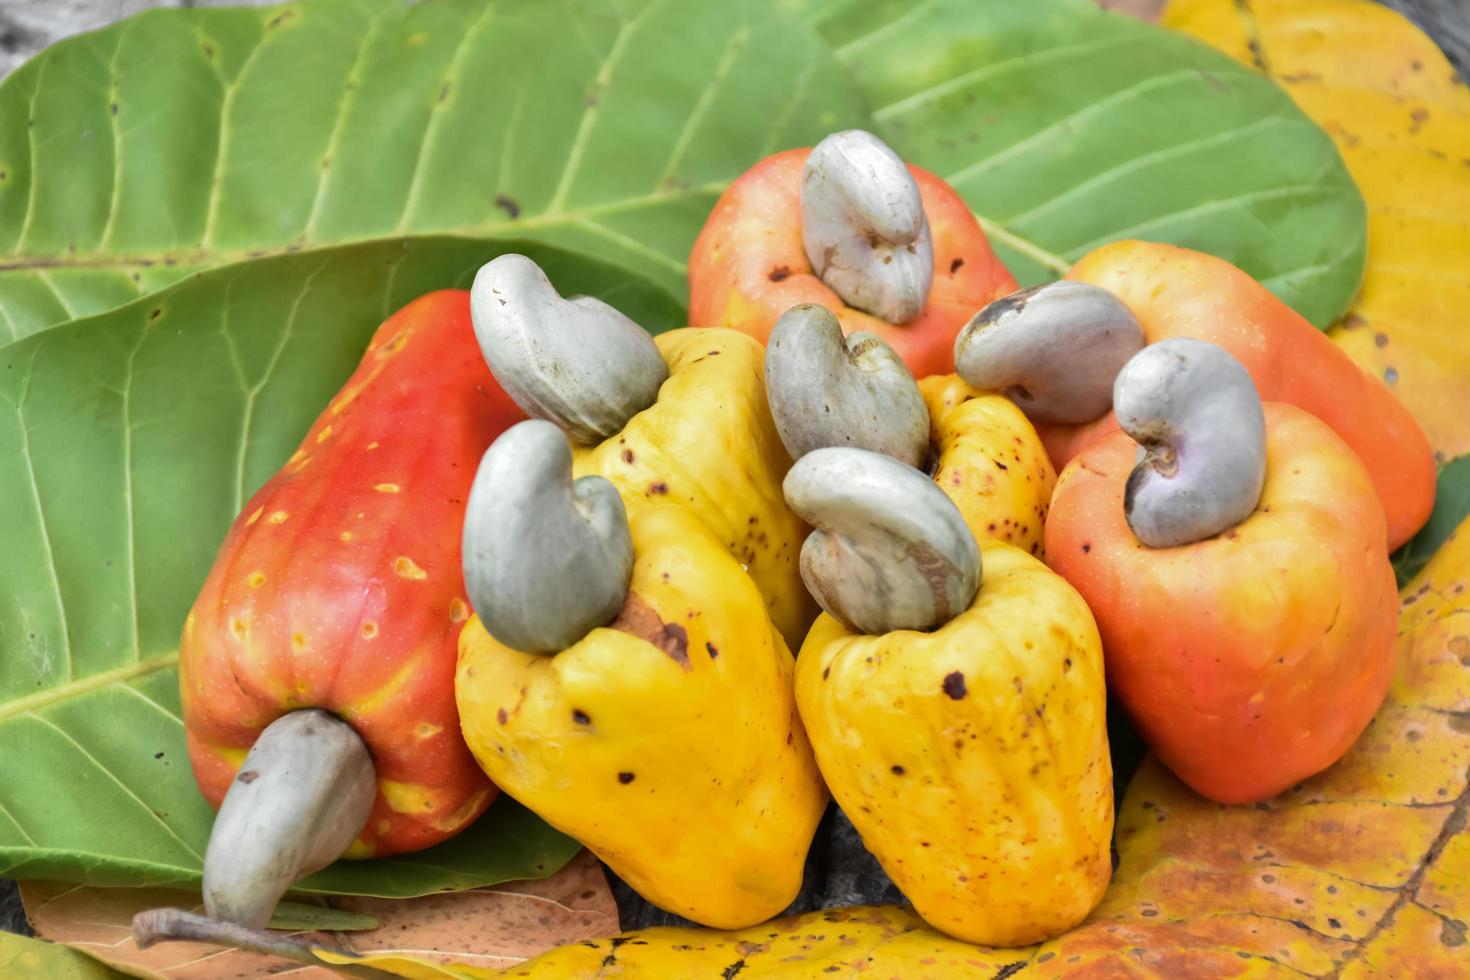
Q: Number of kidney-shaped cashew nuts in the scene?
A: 8